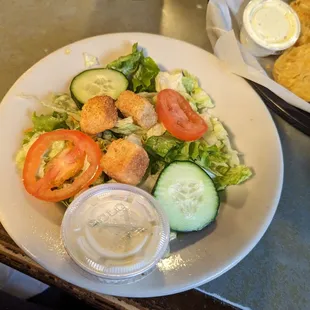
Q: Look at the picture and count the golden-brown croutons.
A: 3